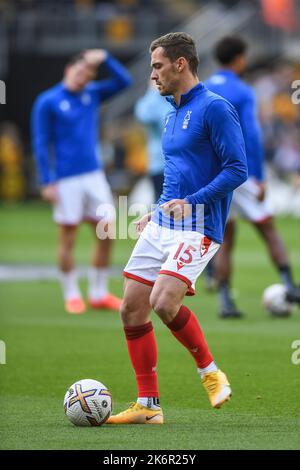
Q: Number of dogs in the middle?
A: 0